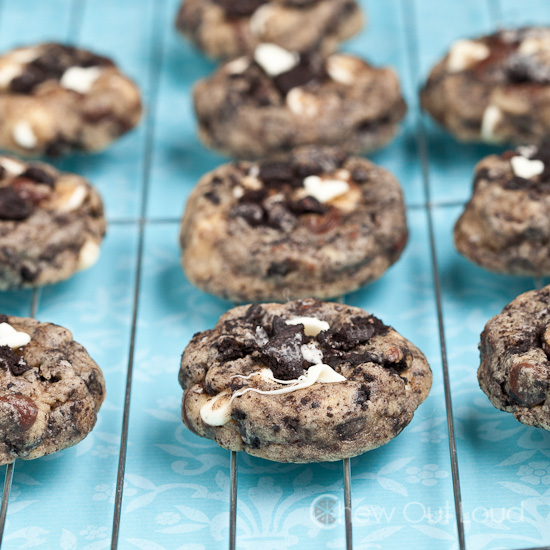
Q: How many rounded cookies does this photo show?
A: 10